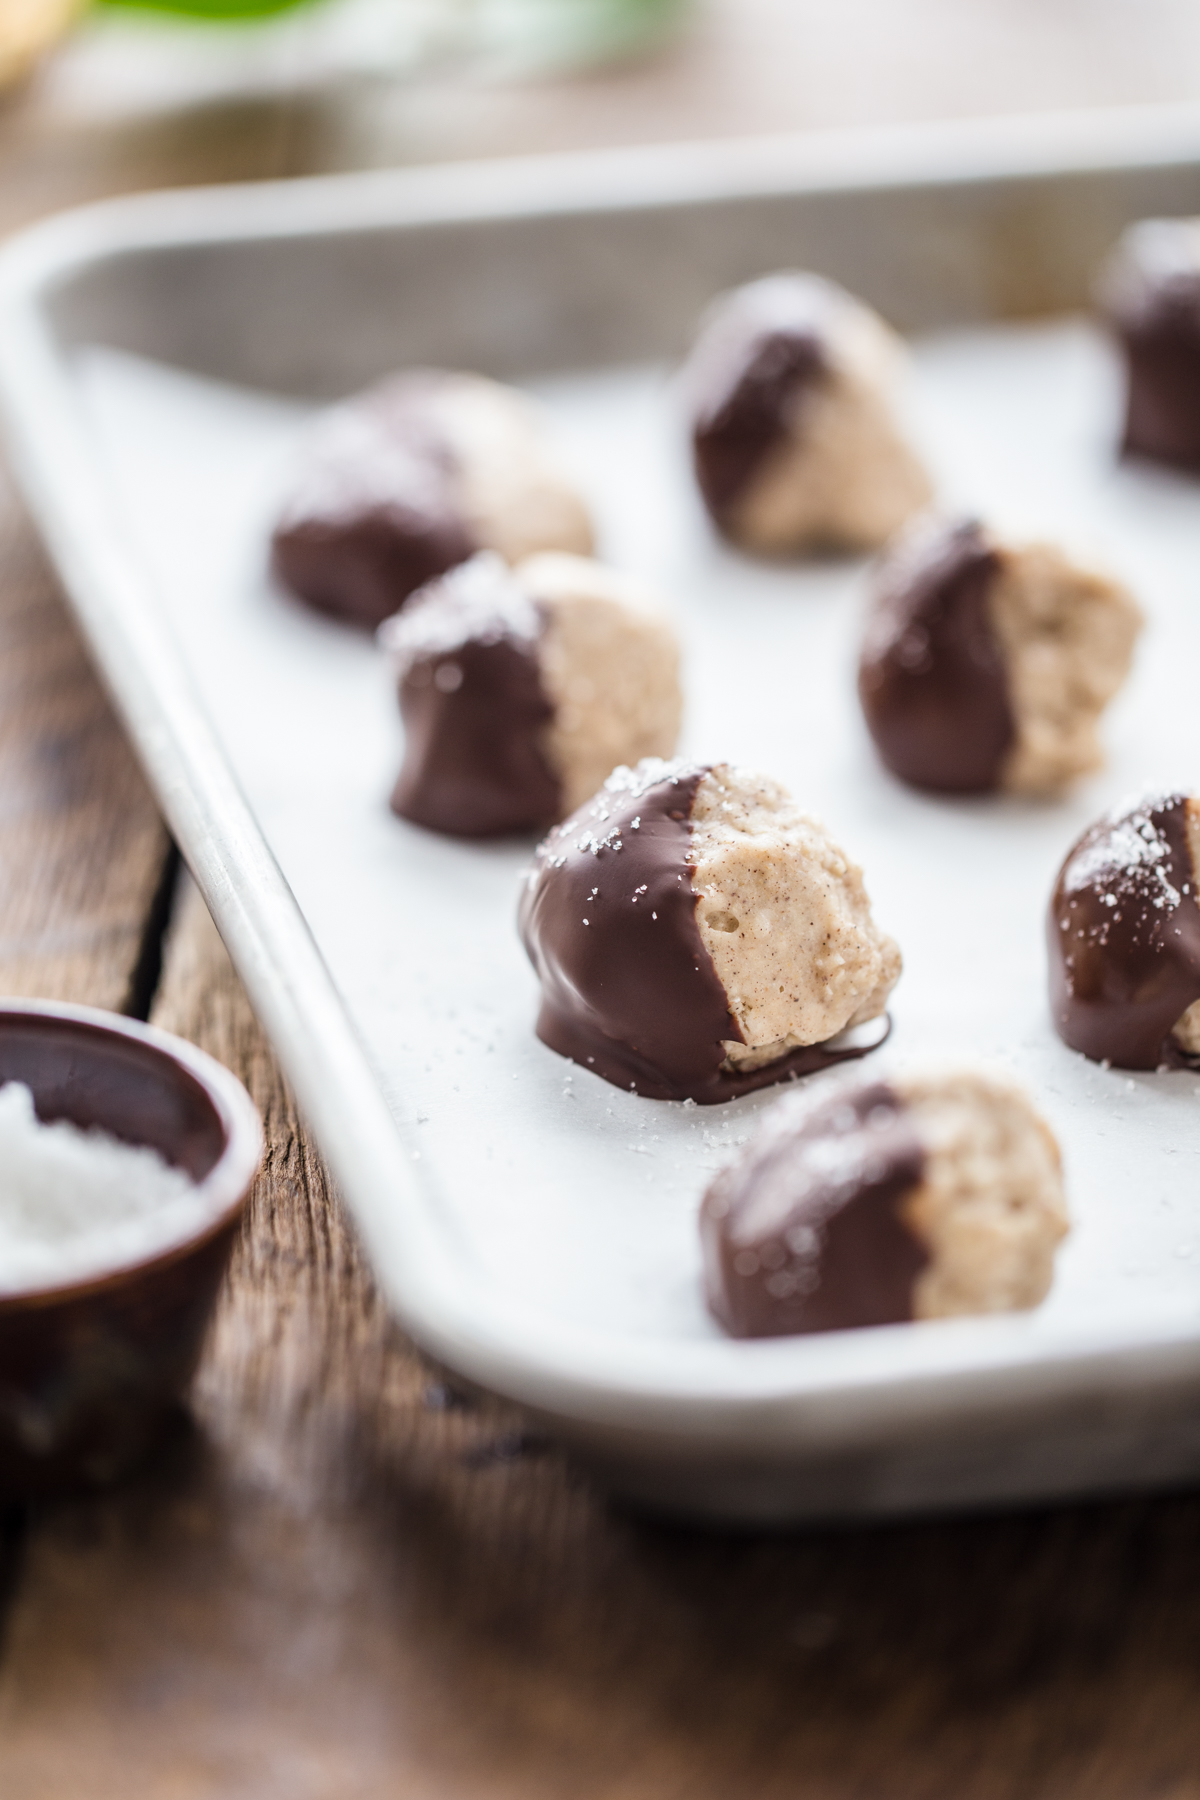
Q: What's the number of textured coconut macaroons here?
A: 8